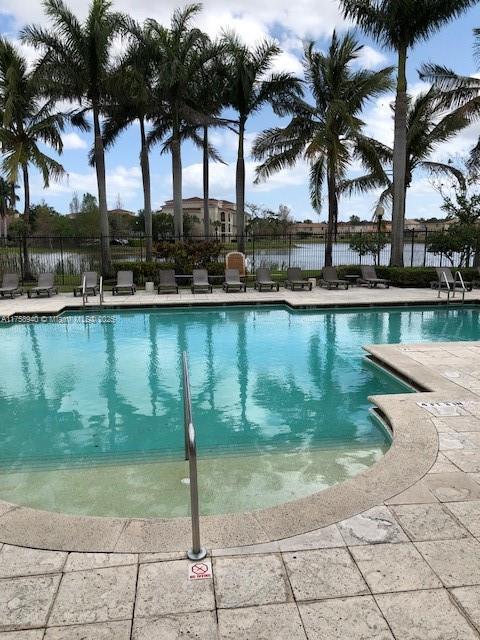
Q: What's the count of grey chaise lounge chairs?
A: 12